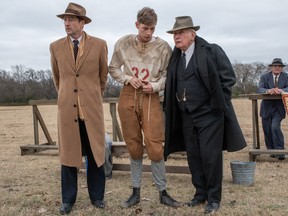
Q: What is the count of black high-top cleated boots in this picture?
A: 2